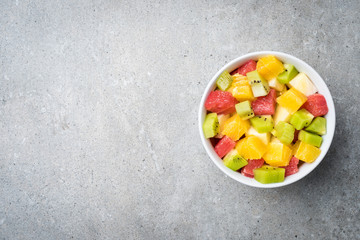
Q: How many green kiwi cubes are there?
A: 12